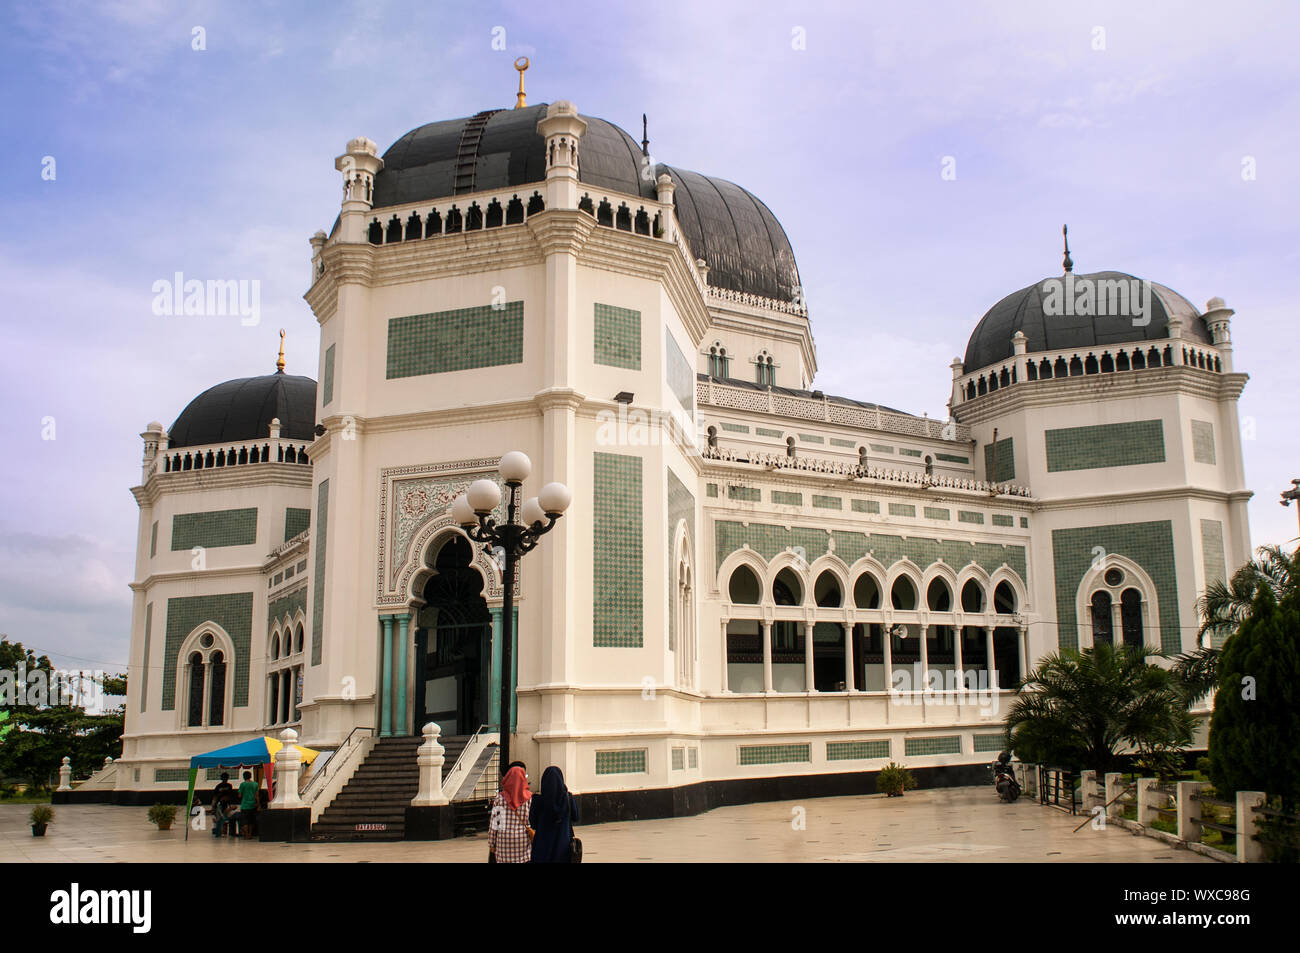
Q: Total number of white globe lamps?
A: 5